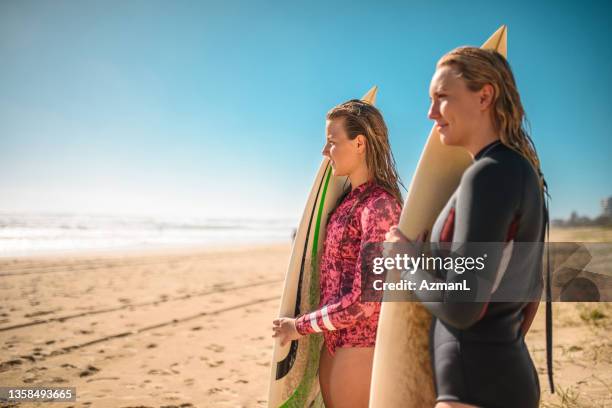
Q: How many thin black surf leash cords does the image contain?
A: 1